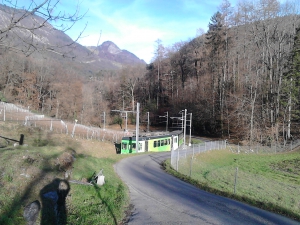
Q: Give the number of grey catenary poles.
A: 8